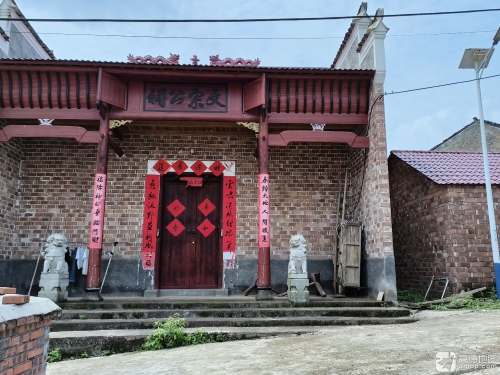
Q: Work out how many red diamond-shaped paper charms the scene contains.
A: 8